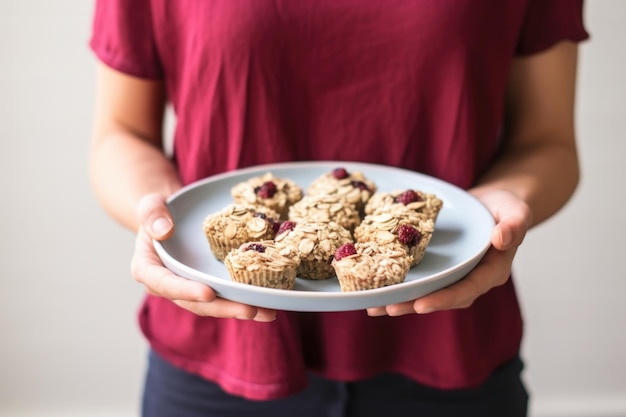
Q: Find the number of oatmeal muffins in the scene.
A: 9